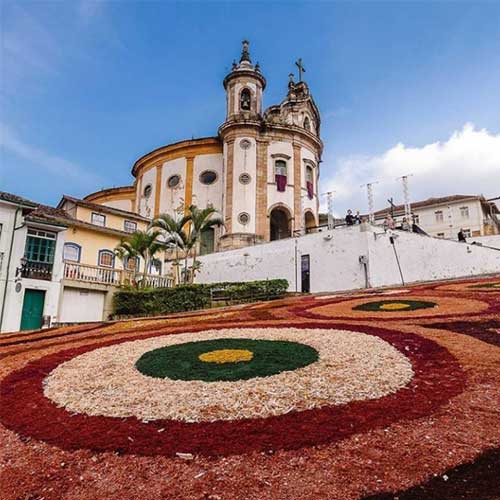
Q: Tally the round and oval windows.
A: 6